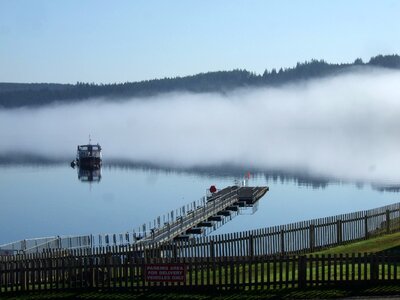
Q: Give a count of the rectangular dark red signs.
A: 1